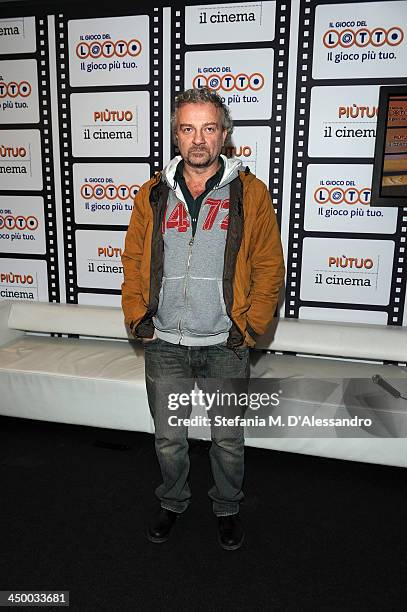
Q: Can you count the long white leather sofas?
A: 1